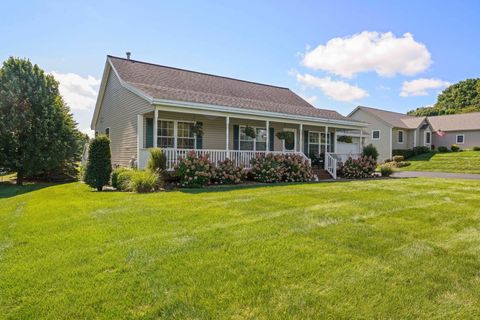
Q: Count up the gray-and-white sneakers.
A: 0